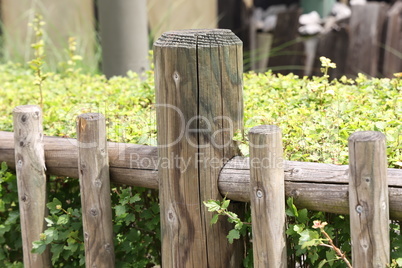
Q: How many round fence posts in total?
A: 4